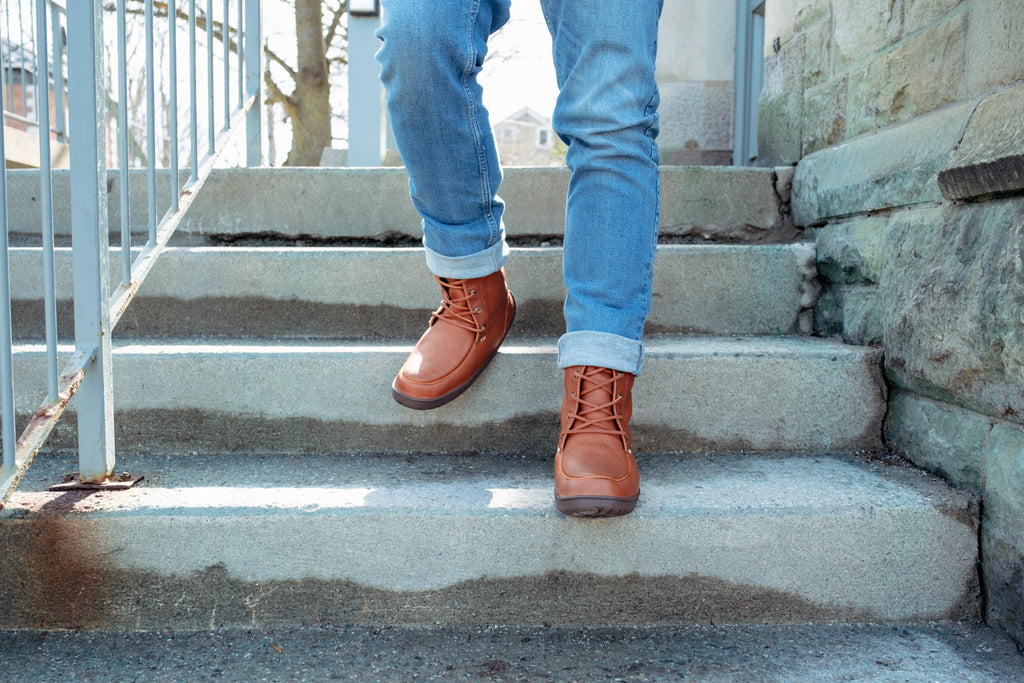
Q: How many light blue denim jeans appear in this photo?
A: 1